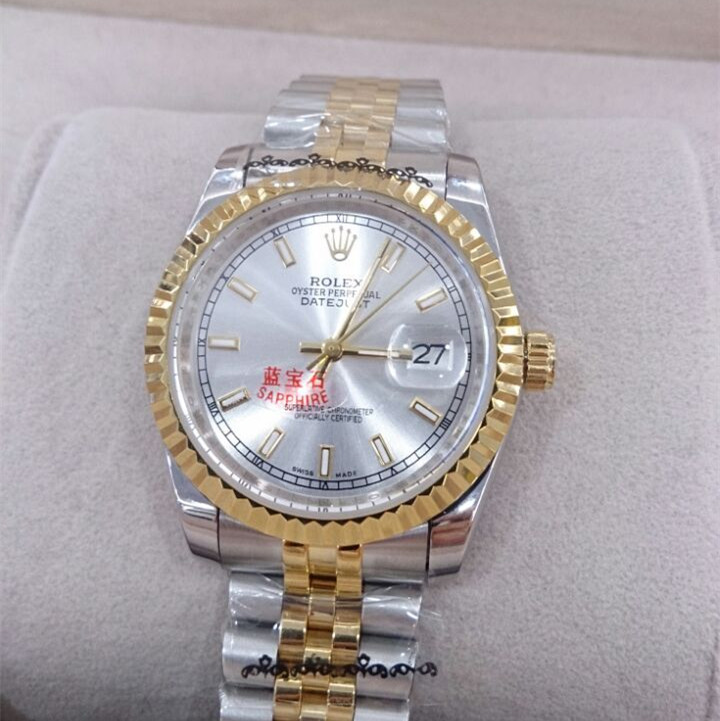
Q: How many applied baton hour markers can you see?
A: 10